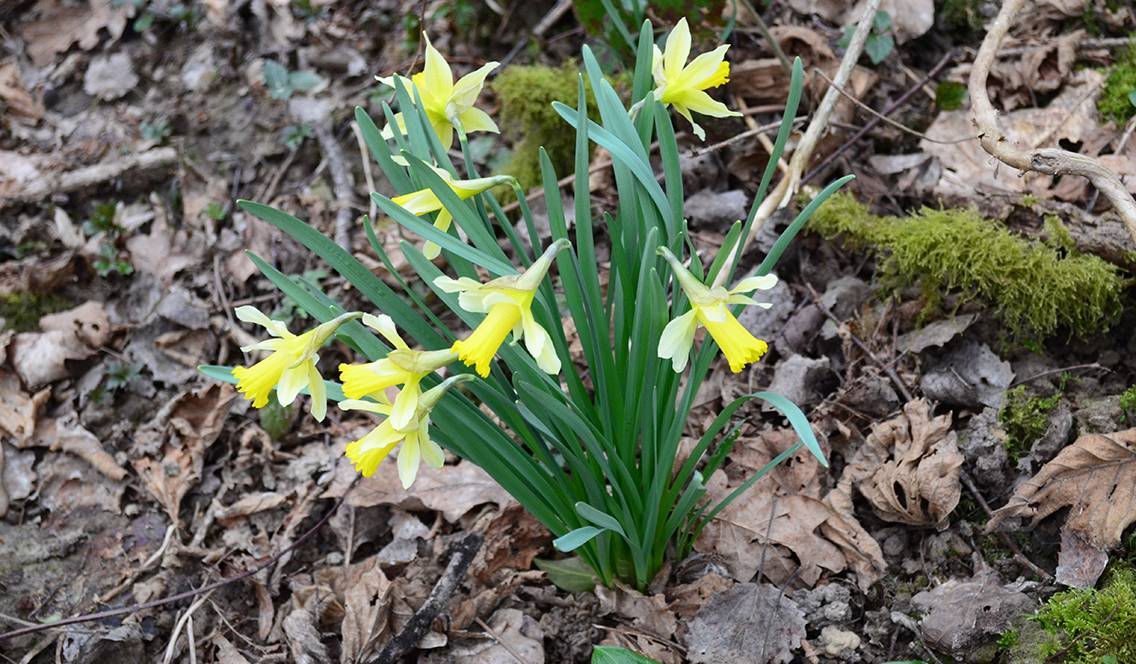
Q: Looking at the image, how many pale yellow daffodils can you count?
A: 8